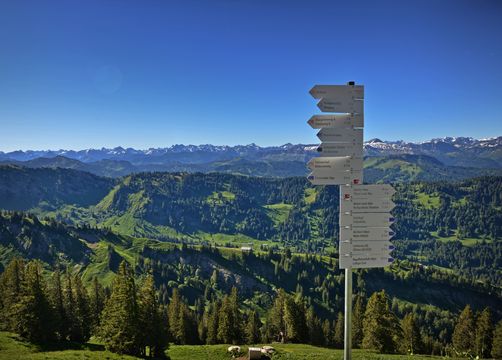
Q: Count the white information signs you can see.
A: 13